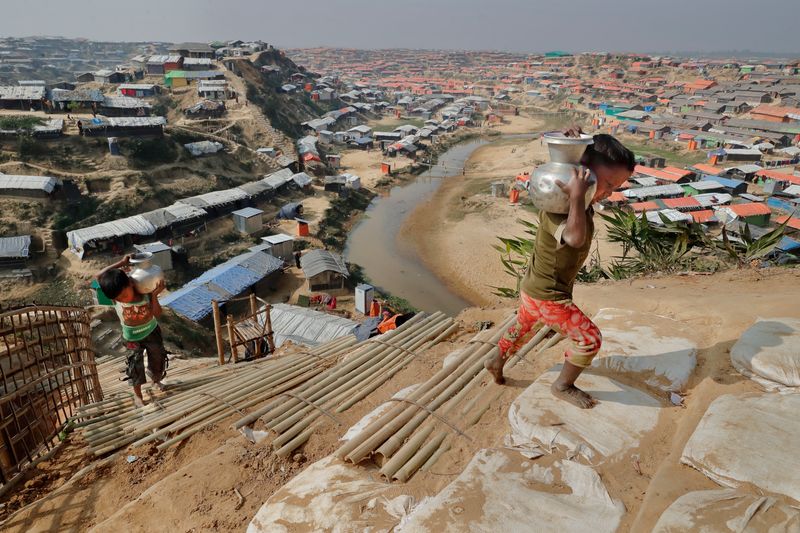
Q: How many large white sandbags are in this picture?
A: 7